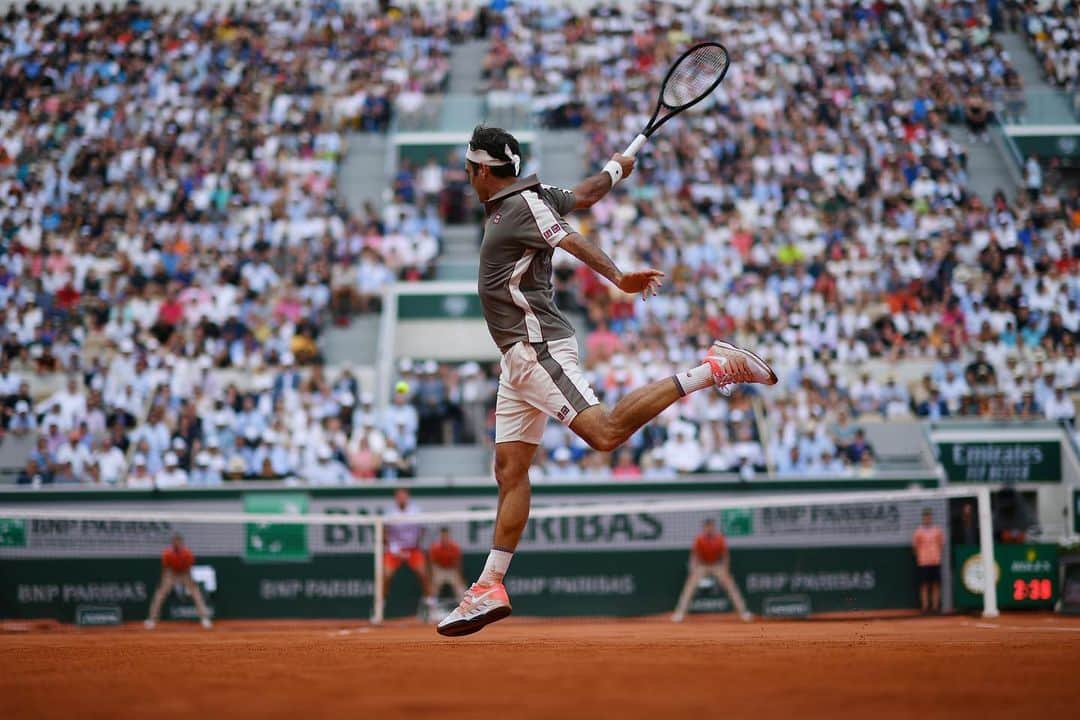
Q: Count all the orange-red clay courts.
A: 1